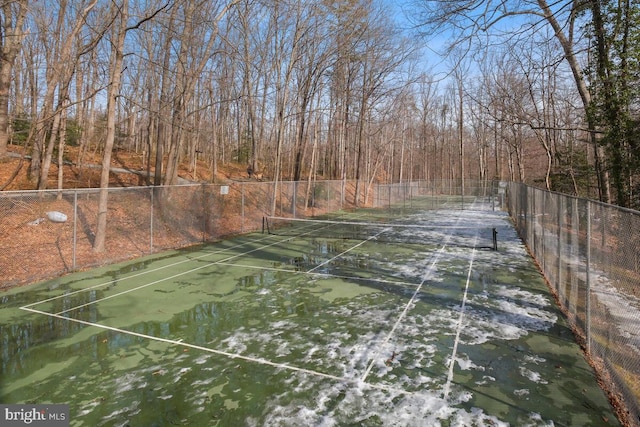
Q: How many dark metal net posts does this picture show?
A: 2